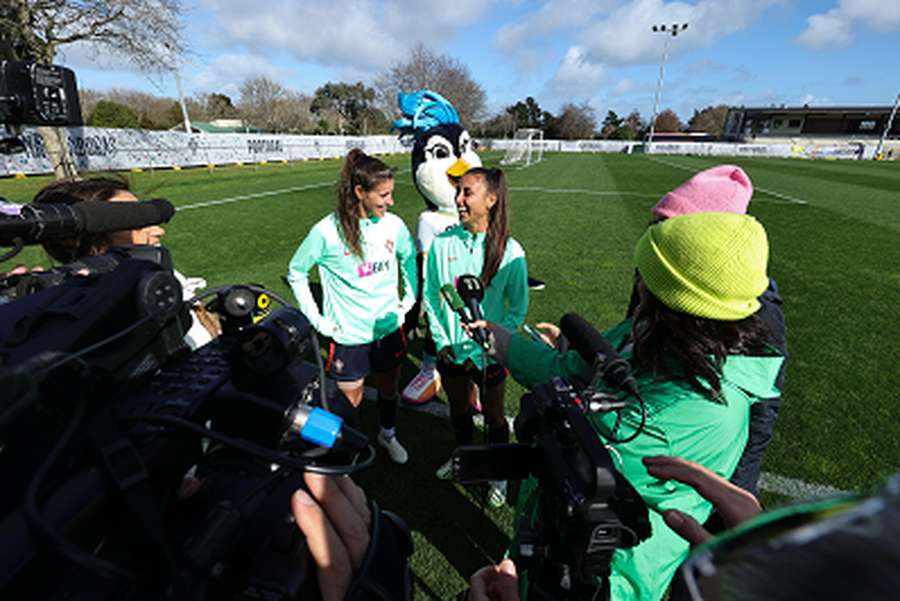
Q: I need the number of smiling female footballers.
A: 2